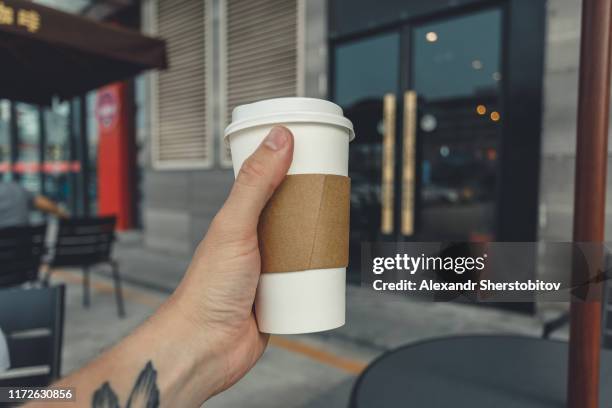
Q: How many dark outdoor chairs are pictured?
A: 3